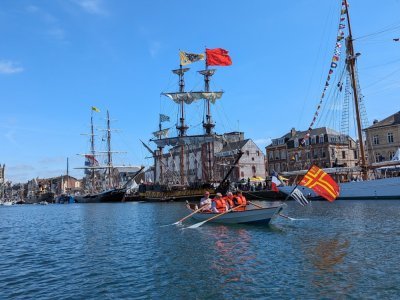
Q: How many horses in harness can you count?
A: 0